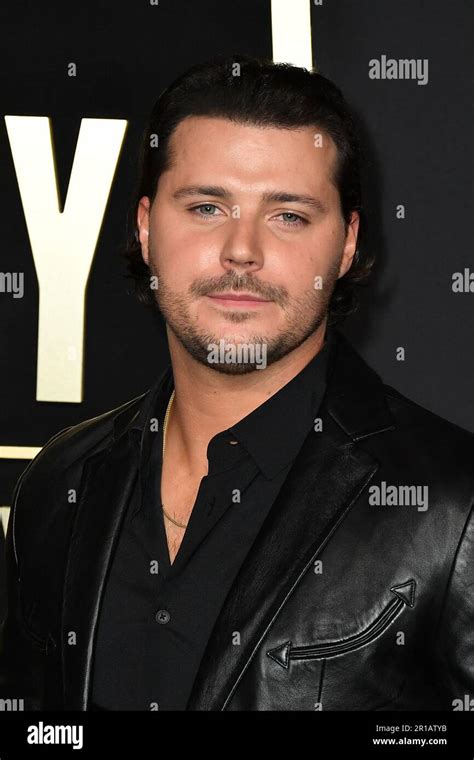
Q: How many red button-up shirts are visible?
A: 0